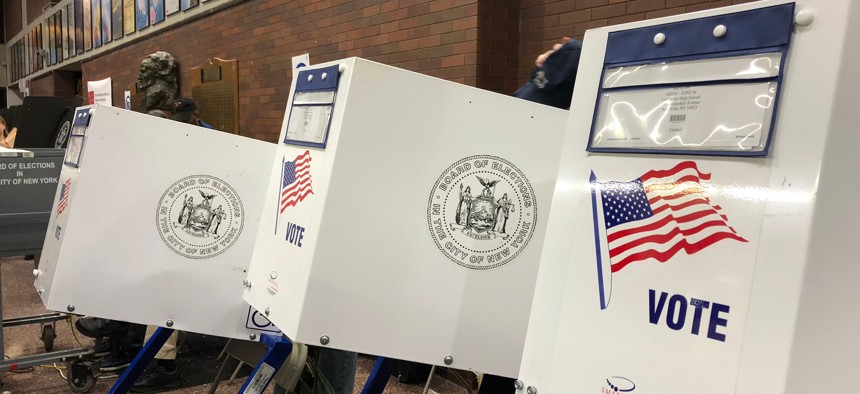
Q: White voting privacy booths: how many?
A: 3